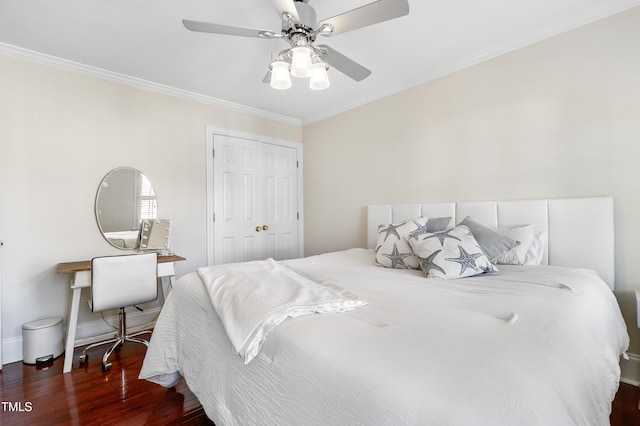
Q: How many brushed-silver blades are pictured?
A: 5